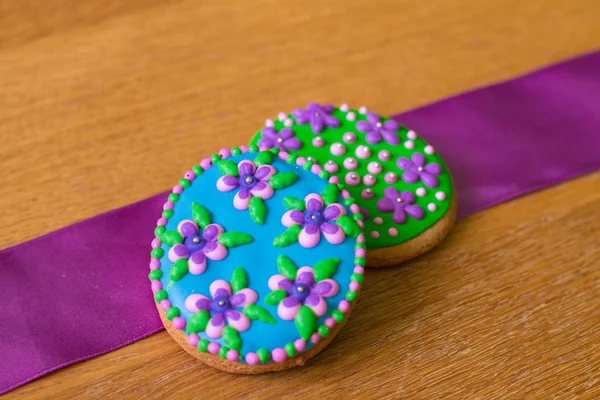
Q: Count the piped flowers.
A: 10